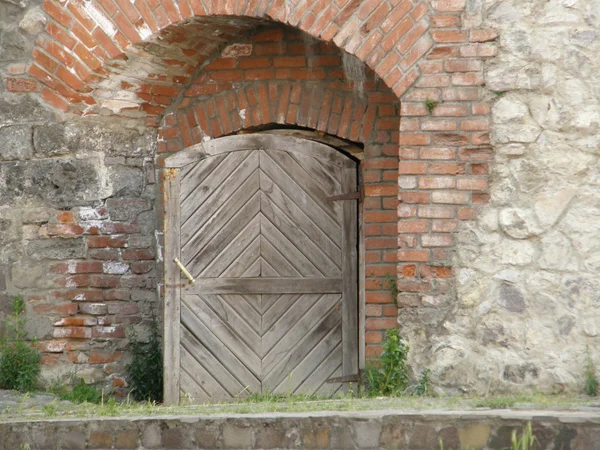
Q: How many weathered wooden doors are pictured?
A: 1